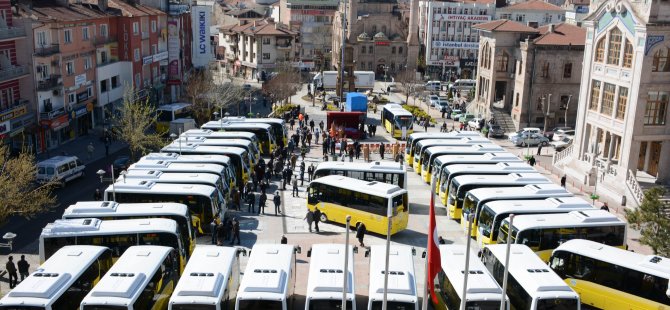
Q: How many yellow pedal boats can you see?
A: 0